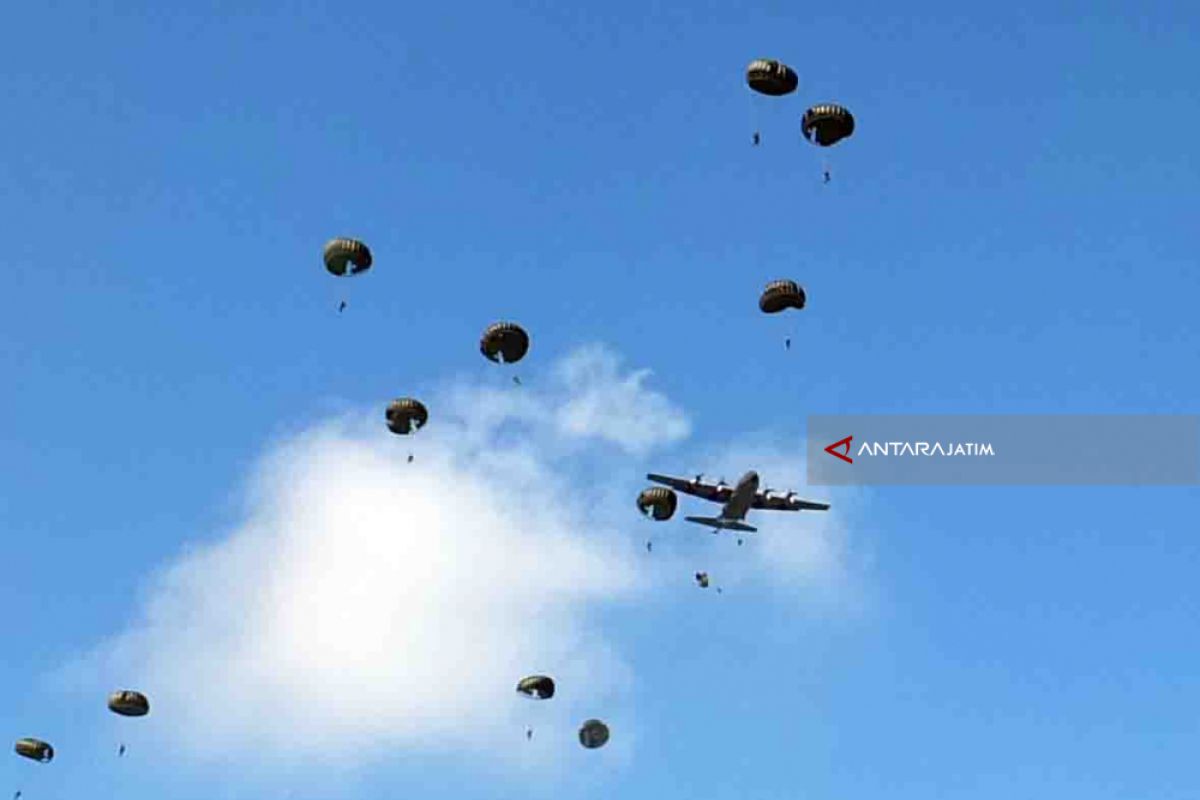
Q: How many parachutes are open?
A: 11